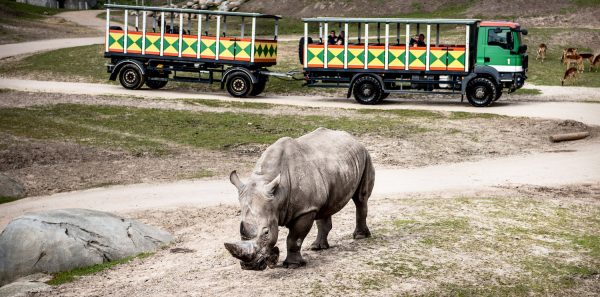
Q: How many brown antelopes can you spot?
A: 6